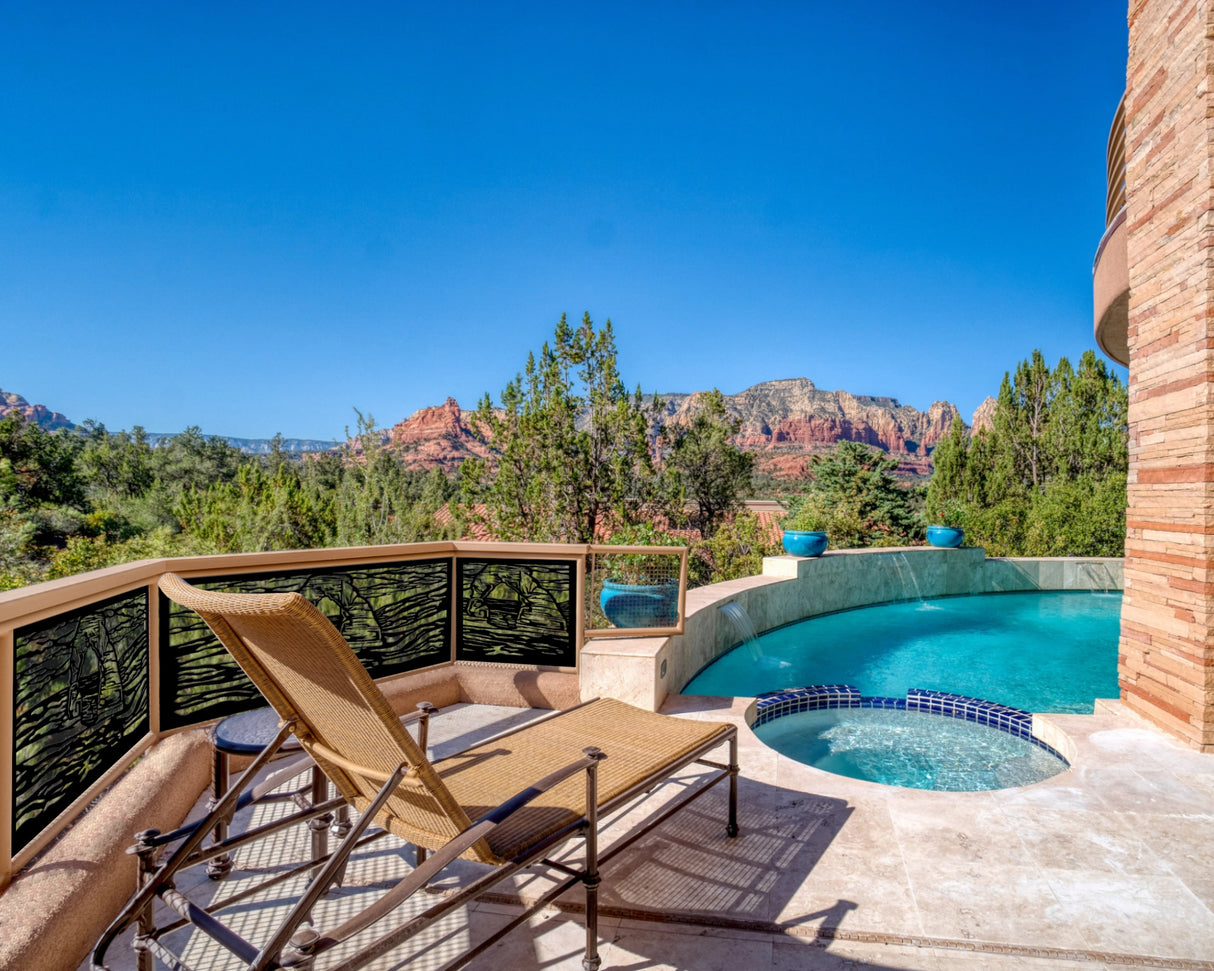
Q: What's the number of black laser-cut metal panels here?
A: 3